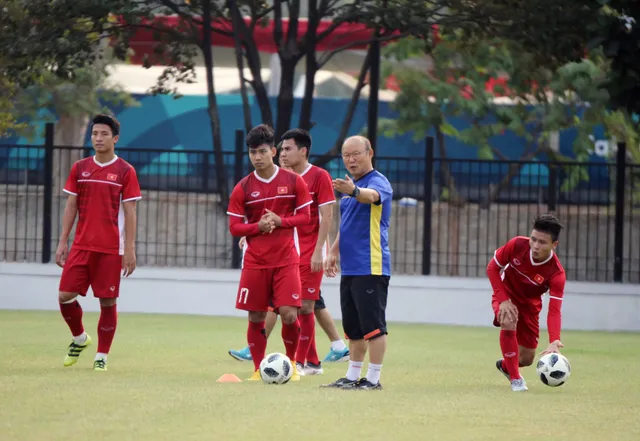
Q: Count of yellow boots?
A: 4